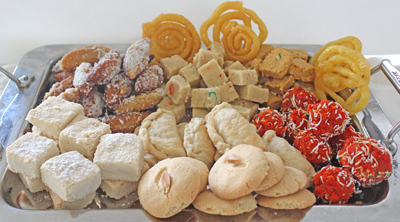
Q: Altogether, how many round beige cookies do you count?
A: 7